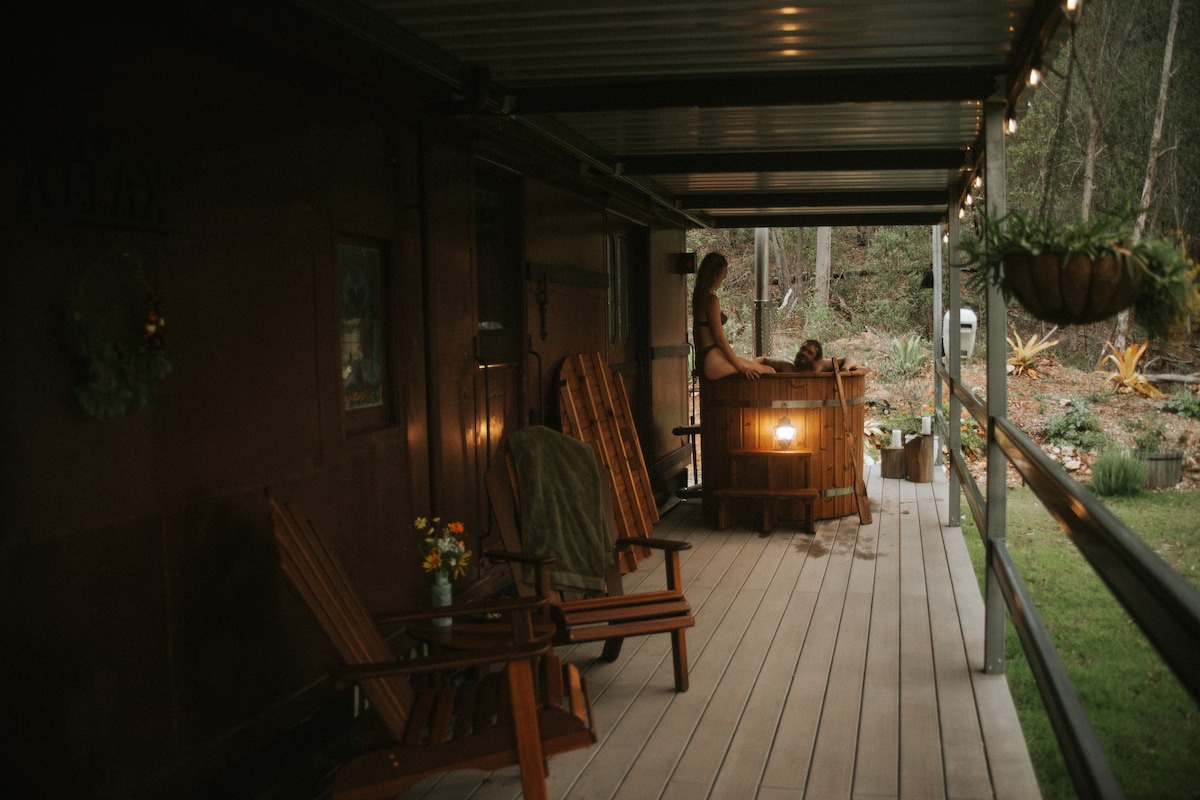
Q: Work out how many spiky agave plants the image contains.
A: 3